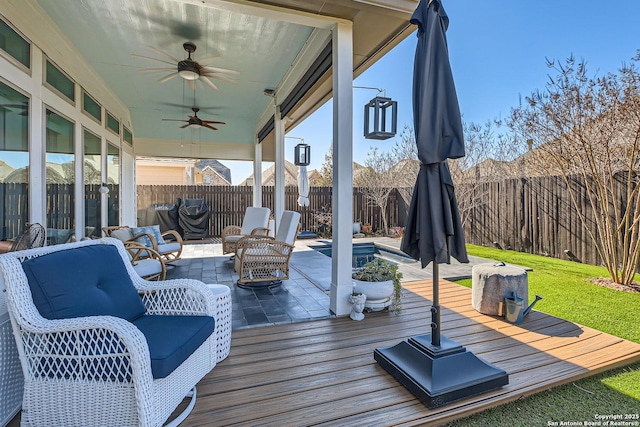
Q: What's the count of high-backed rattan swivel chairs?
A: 2